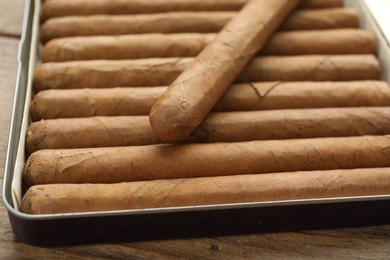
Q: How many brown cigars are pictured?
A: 9